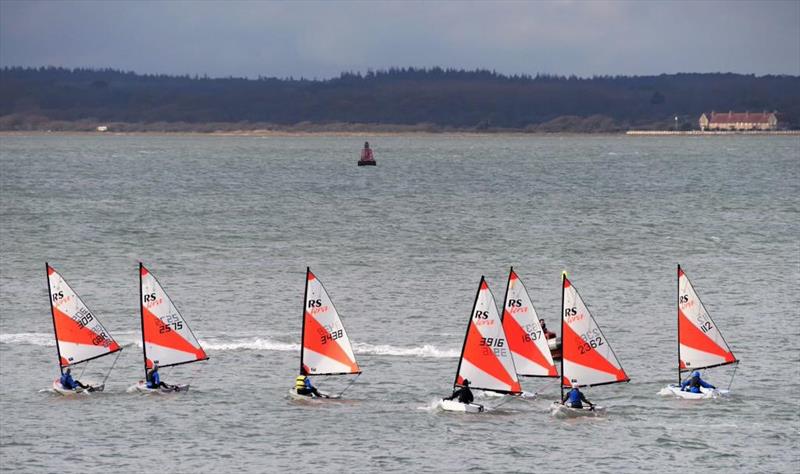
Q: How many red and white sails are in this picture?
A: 7